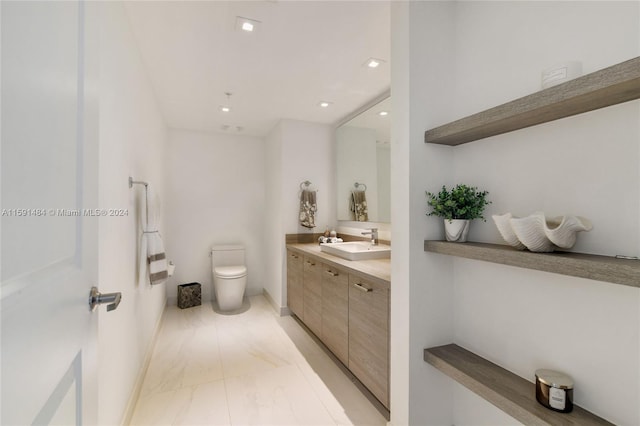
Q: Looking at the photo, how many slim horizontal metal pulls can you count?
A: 4